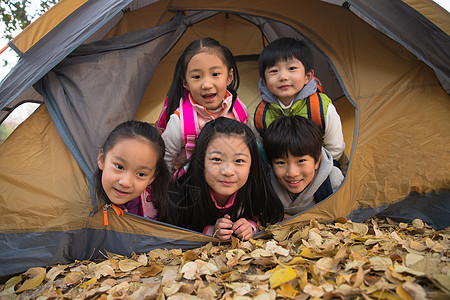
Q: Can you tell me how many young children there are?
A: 5